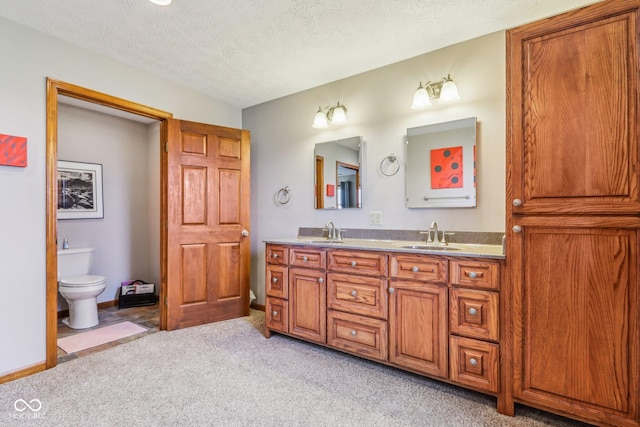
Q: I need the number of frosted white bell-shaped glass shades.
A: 4